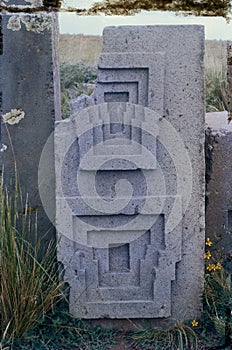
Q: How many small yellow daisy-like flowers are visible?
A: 6